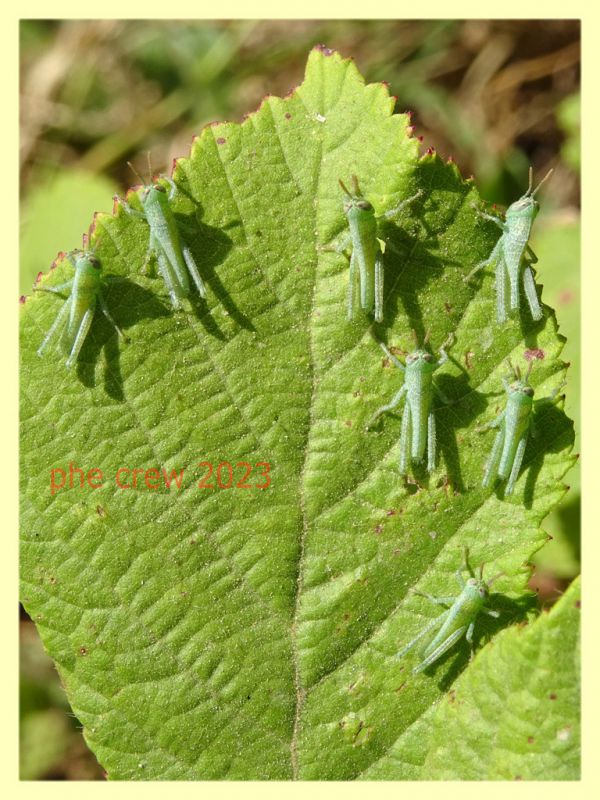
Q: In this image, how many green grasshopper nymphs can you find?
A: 7